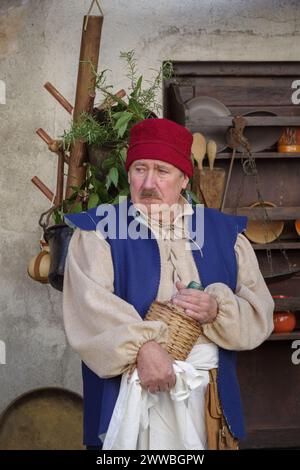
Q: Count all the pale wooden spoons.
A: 2